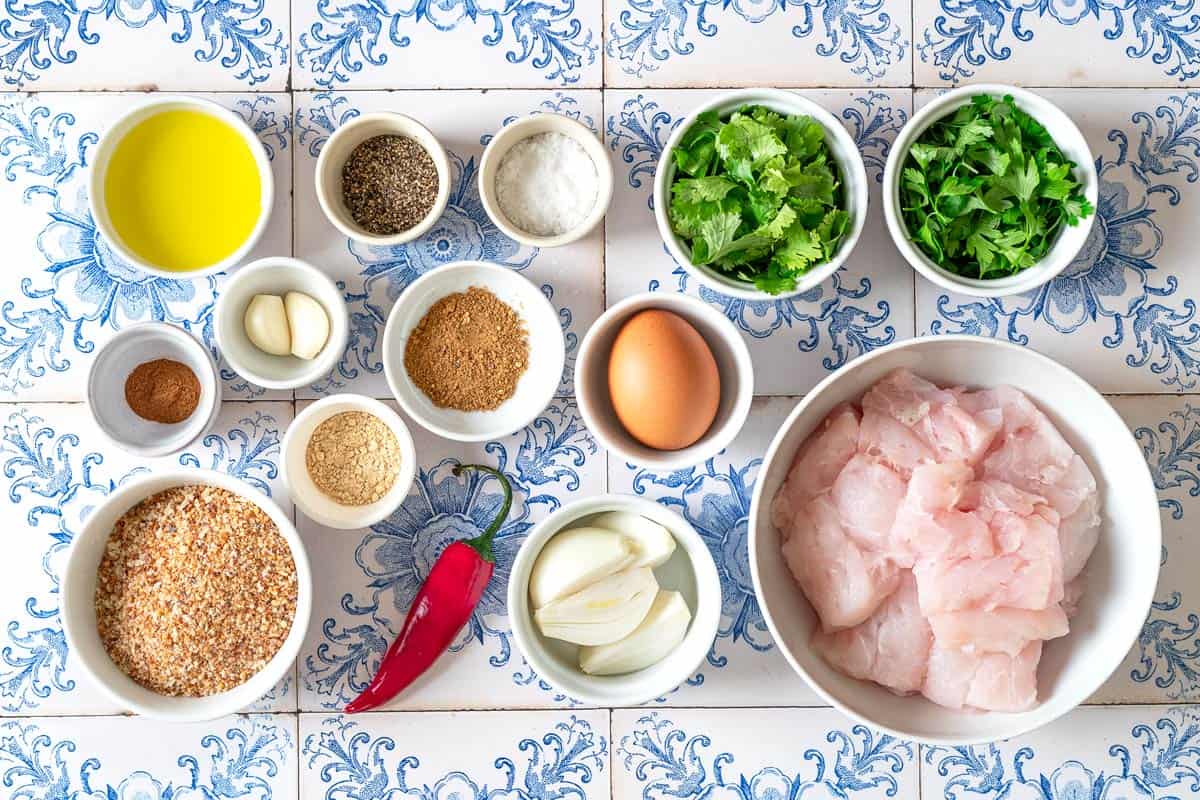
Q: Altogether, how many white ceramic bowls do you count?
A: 13